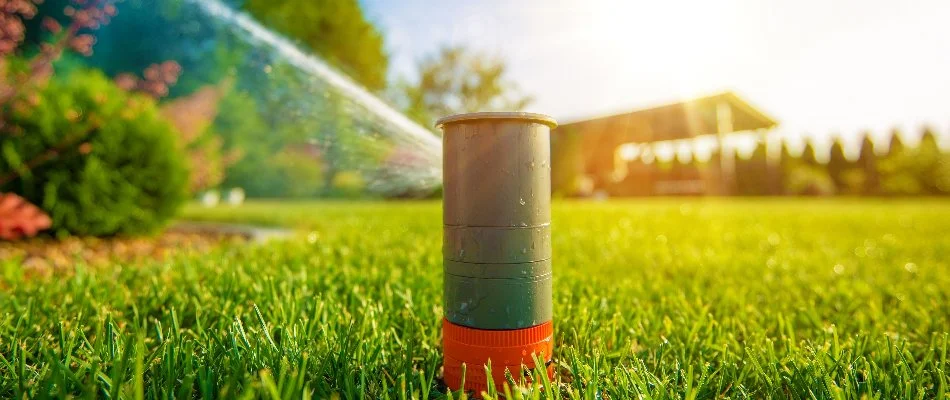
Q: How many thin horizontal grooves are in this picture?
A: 3